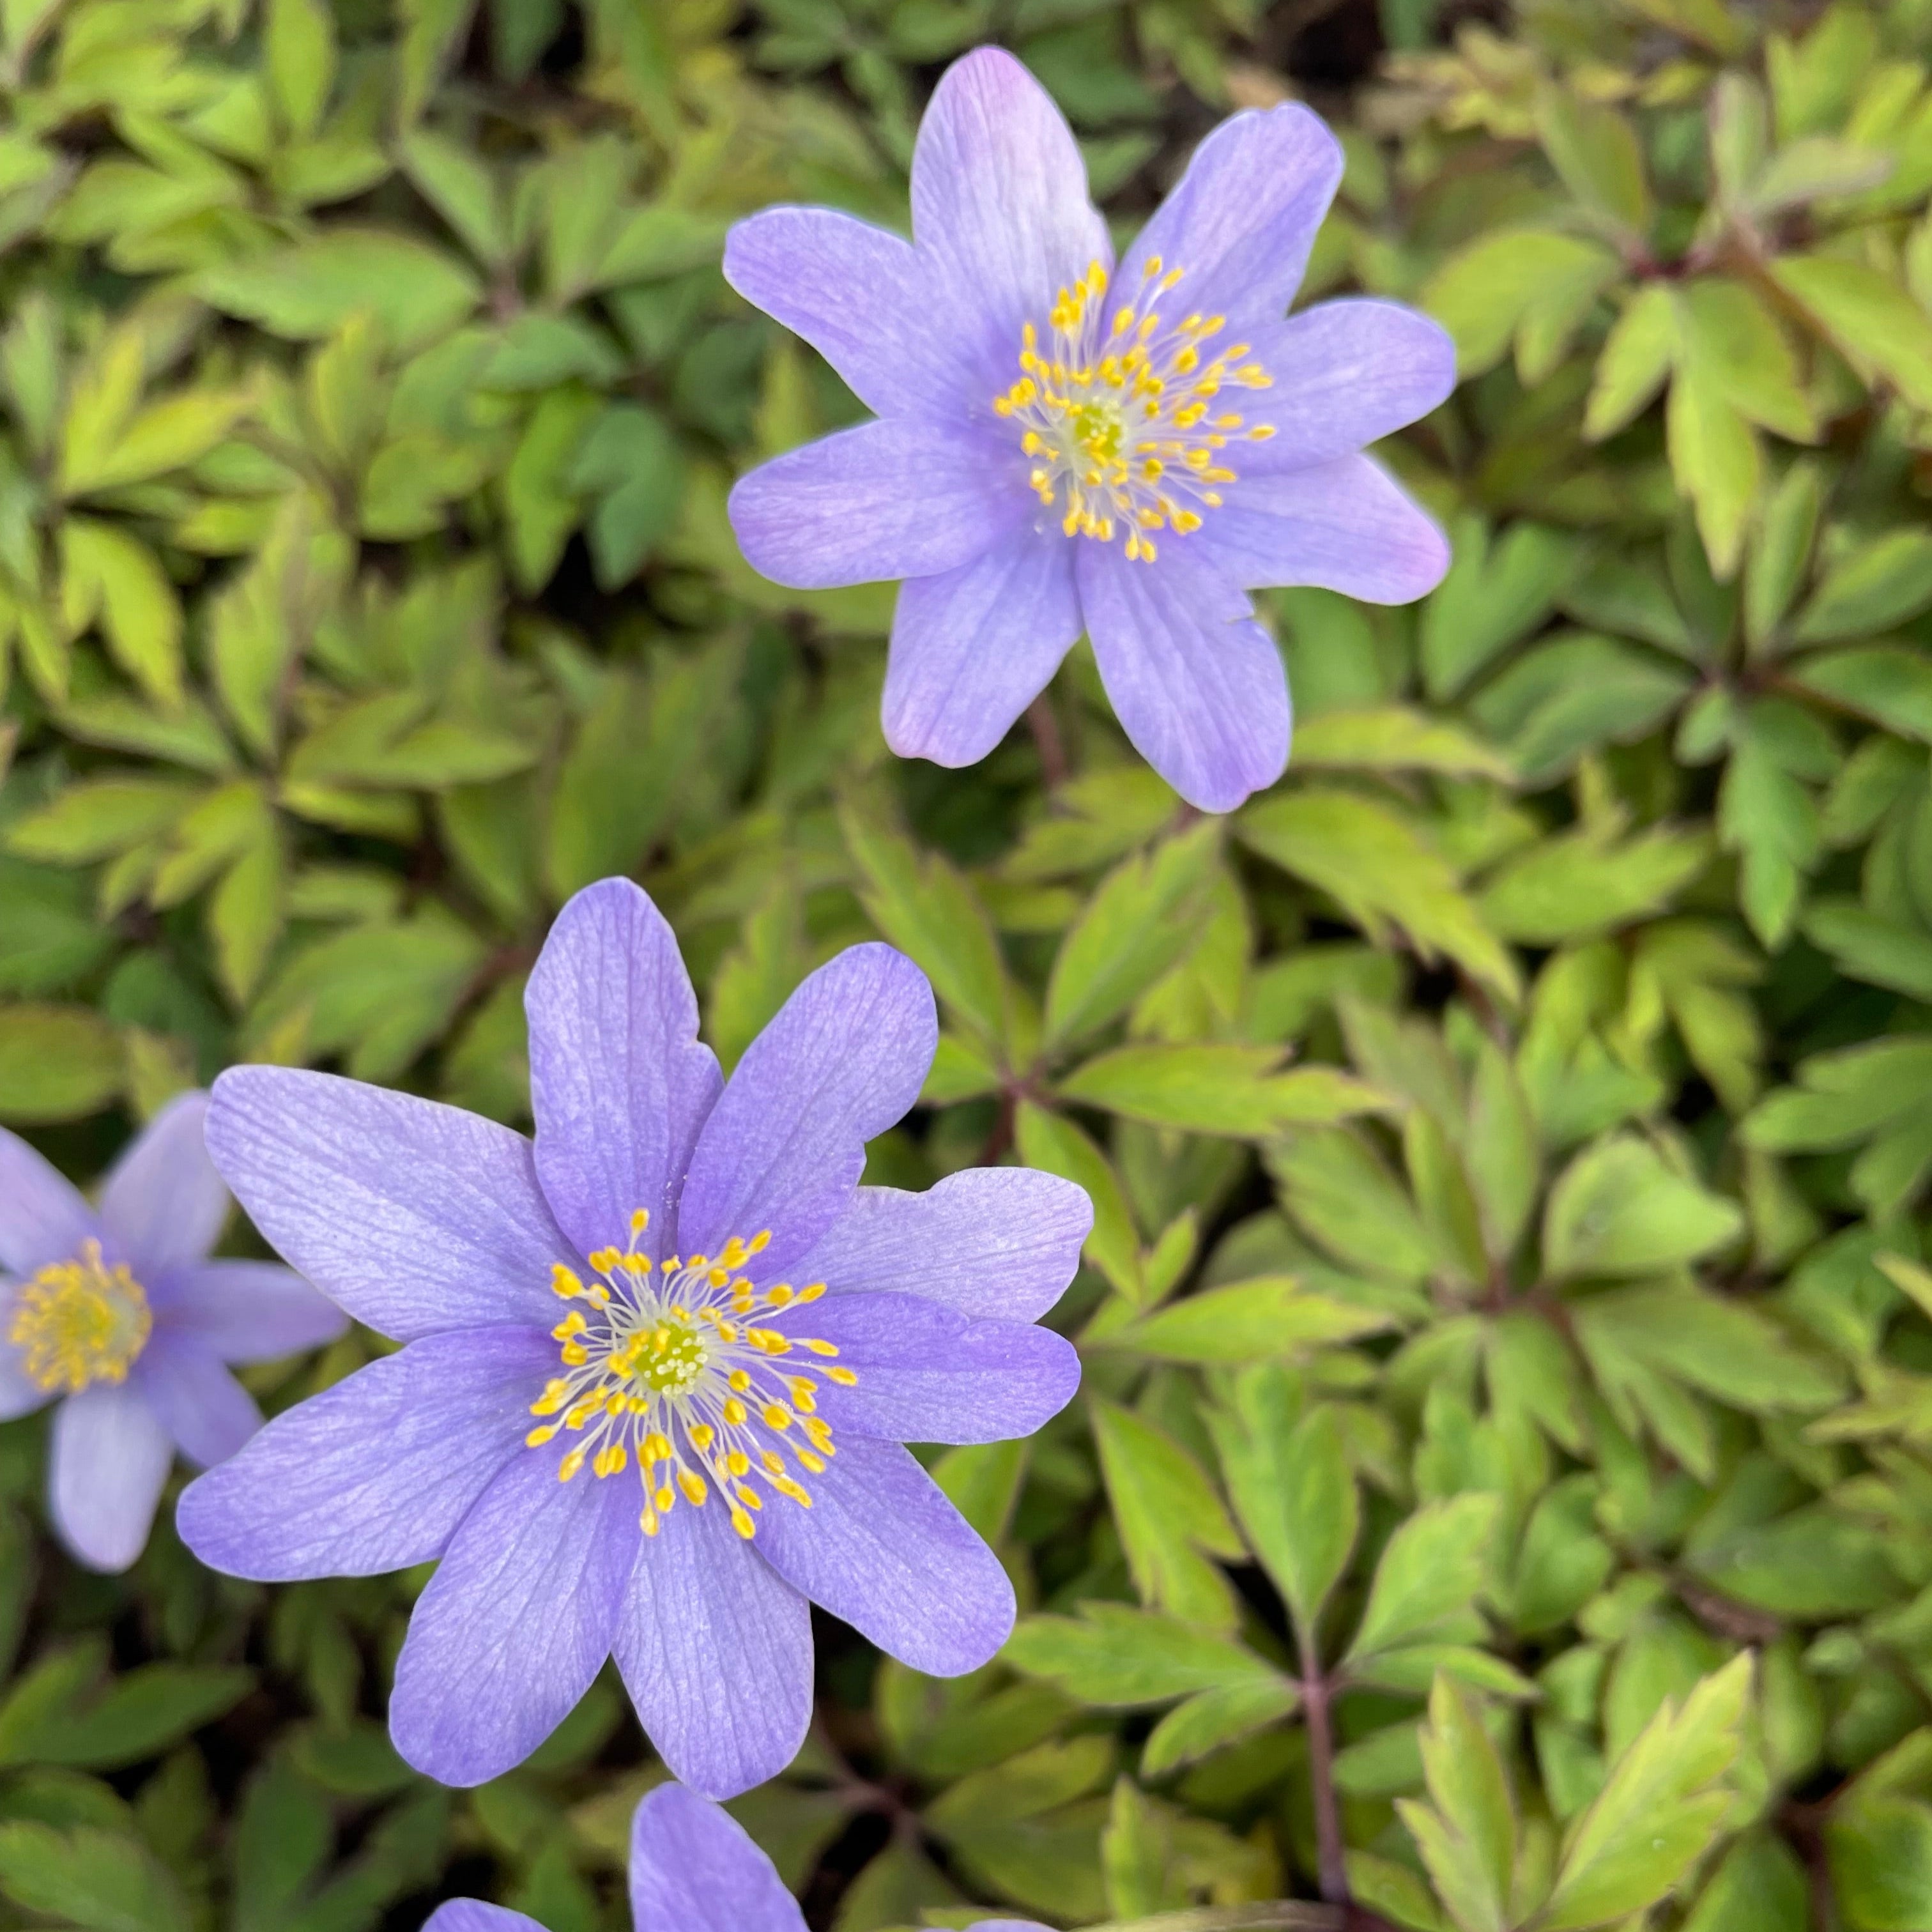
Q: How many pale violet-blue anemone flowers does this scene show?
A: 4